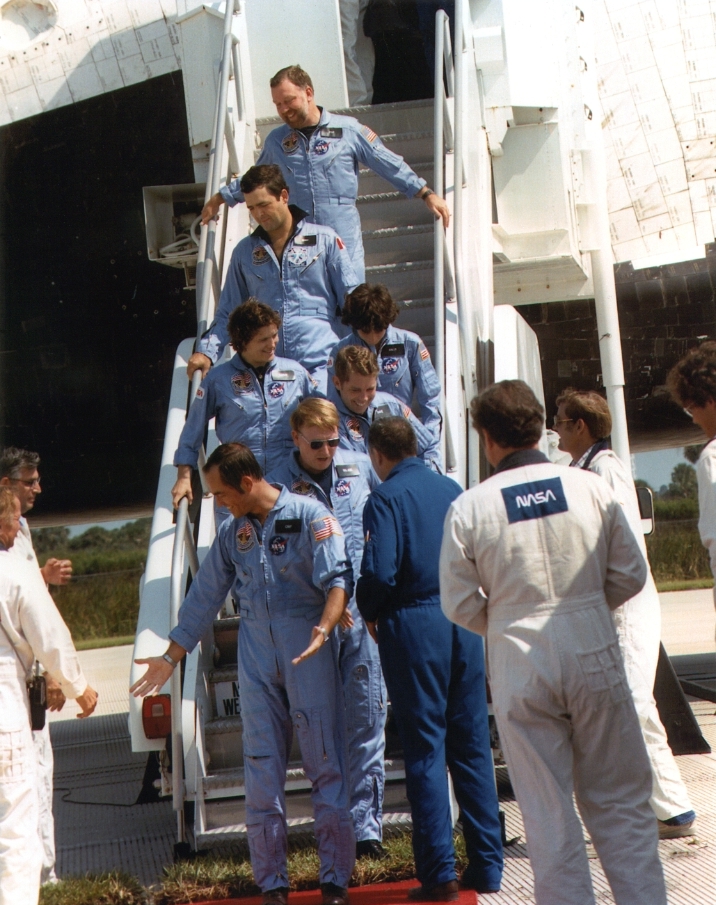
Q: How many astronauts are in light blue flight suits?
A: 7